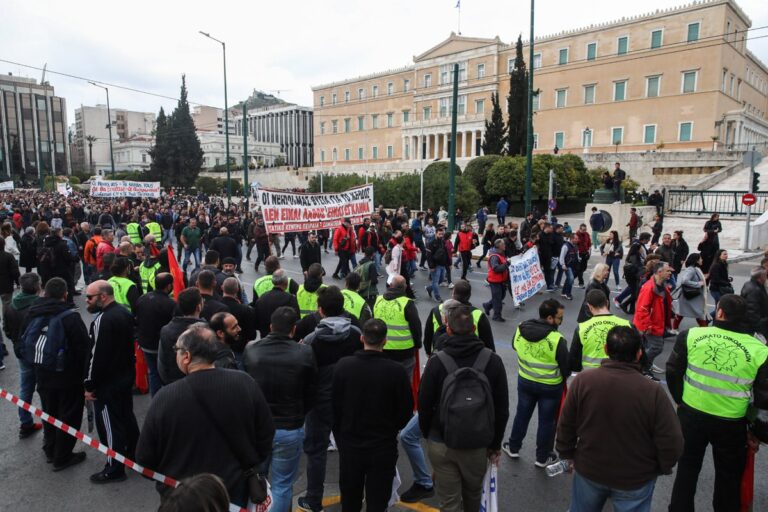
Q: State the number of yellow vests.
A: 12